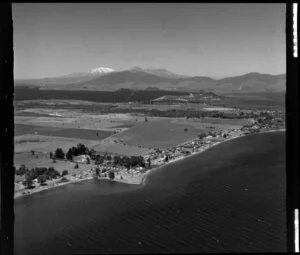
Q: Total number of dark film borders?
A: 2